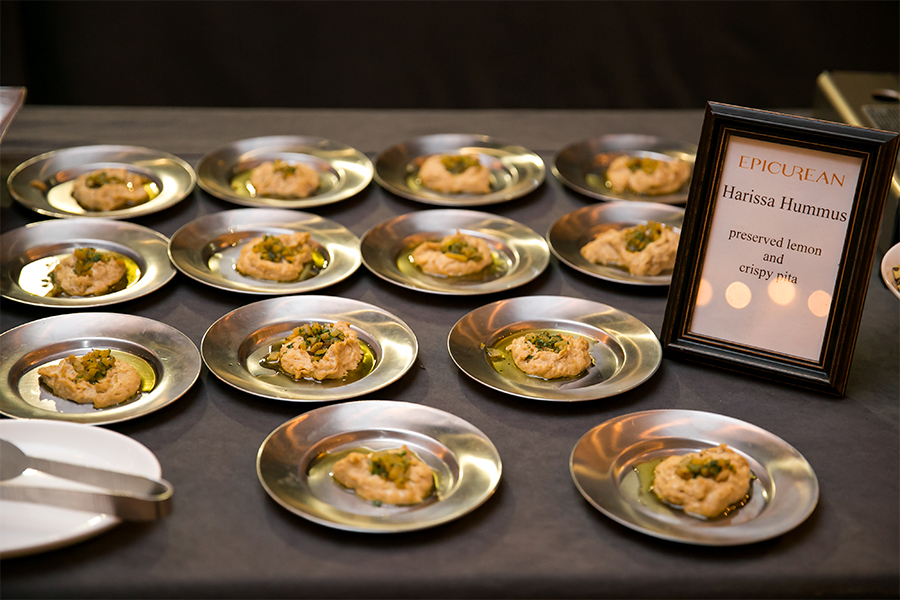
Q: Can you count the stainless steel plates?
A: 13